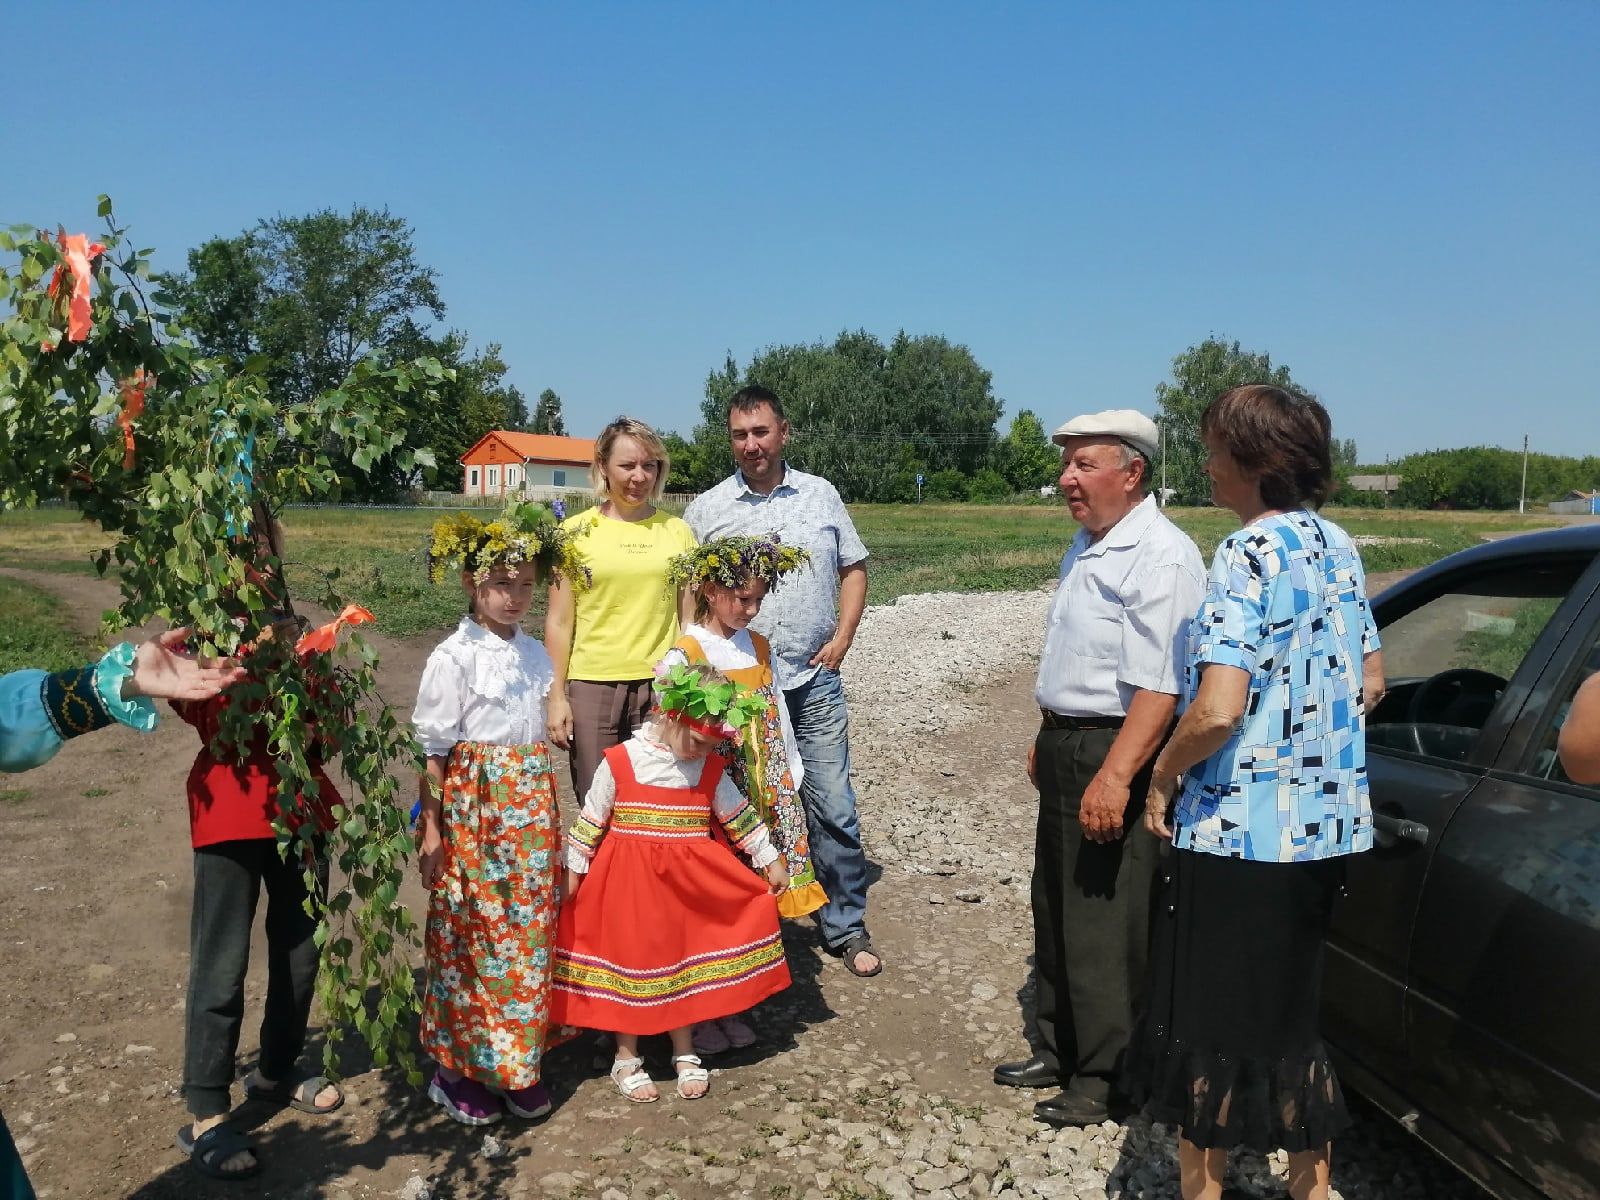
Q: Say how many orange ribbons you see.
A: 3